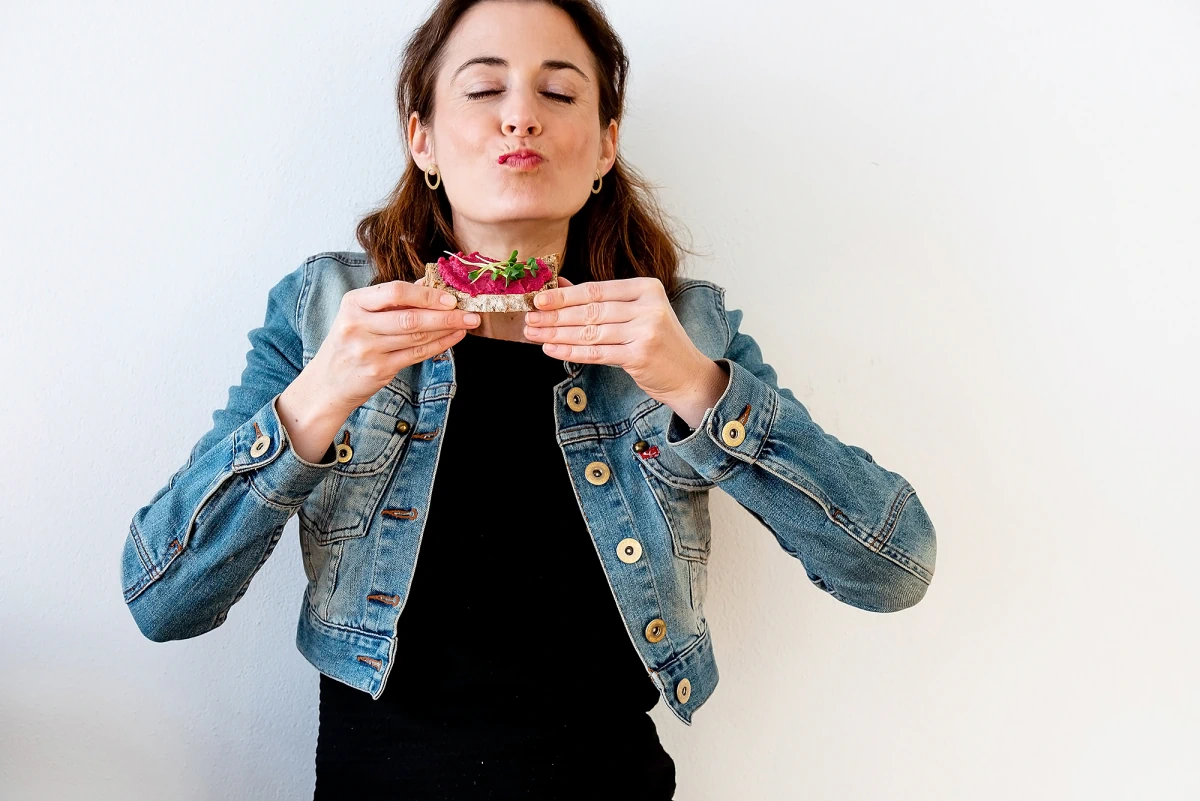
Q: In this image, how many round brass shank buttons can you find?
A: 8